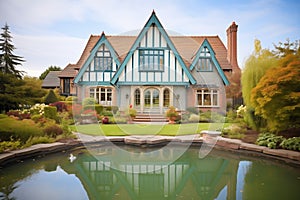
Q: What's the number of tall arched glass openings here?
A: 3